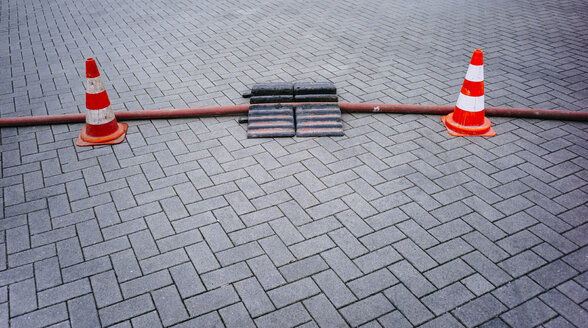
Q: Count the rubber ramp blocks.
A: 4